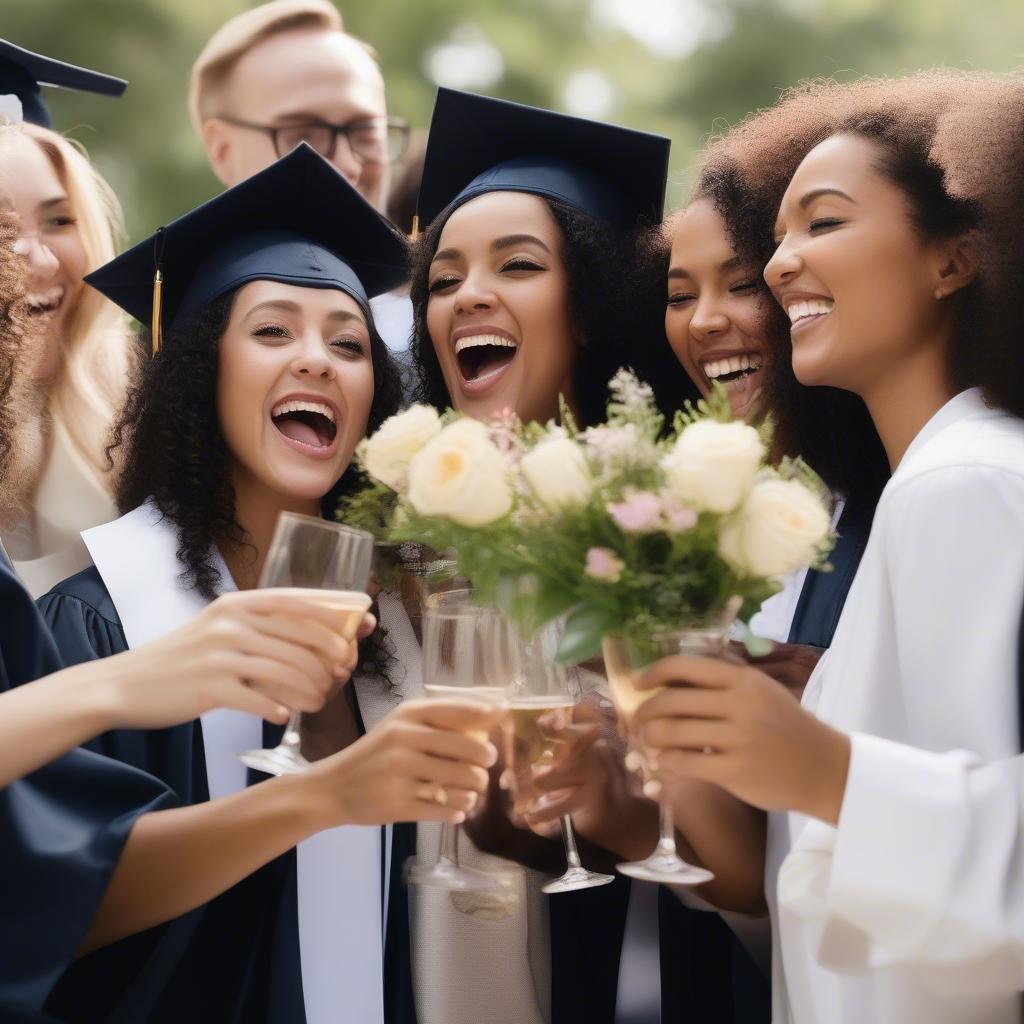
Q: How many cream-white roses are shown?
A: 5